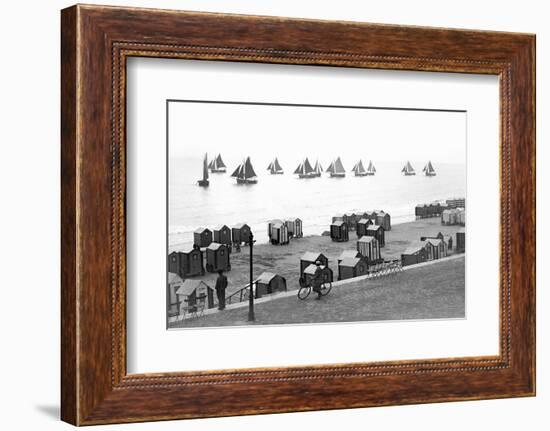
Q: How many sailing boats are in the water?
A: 11